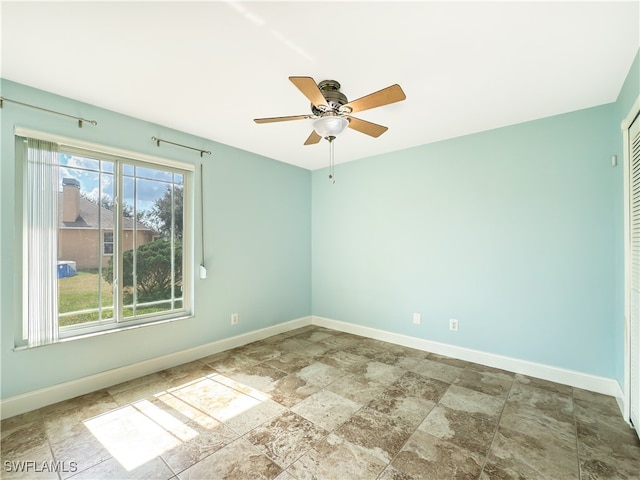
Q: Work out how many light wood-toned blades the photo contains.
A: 5